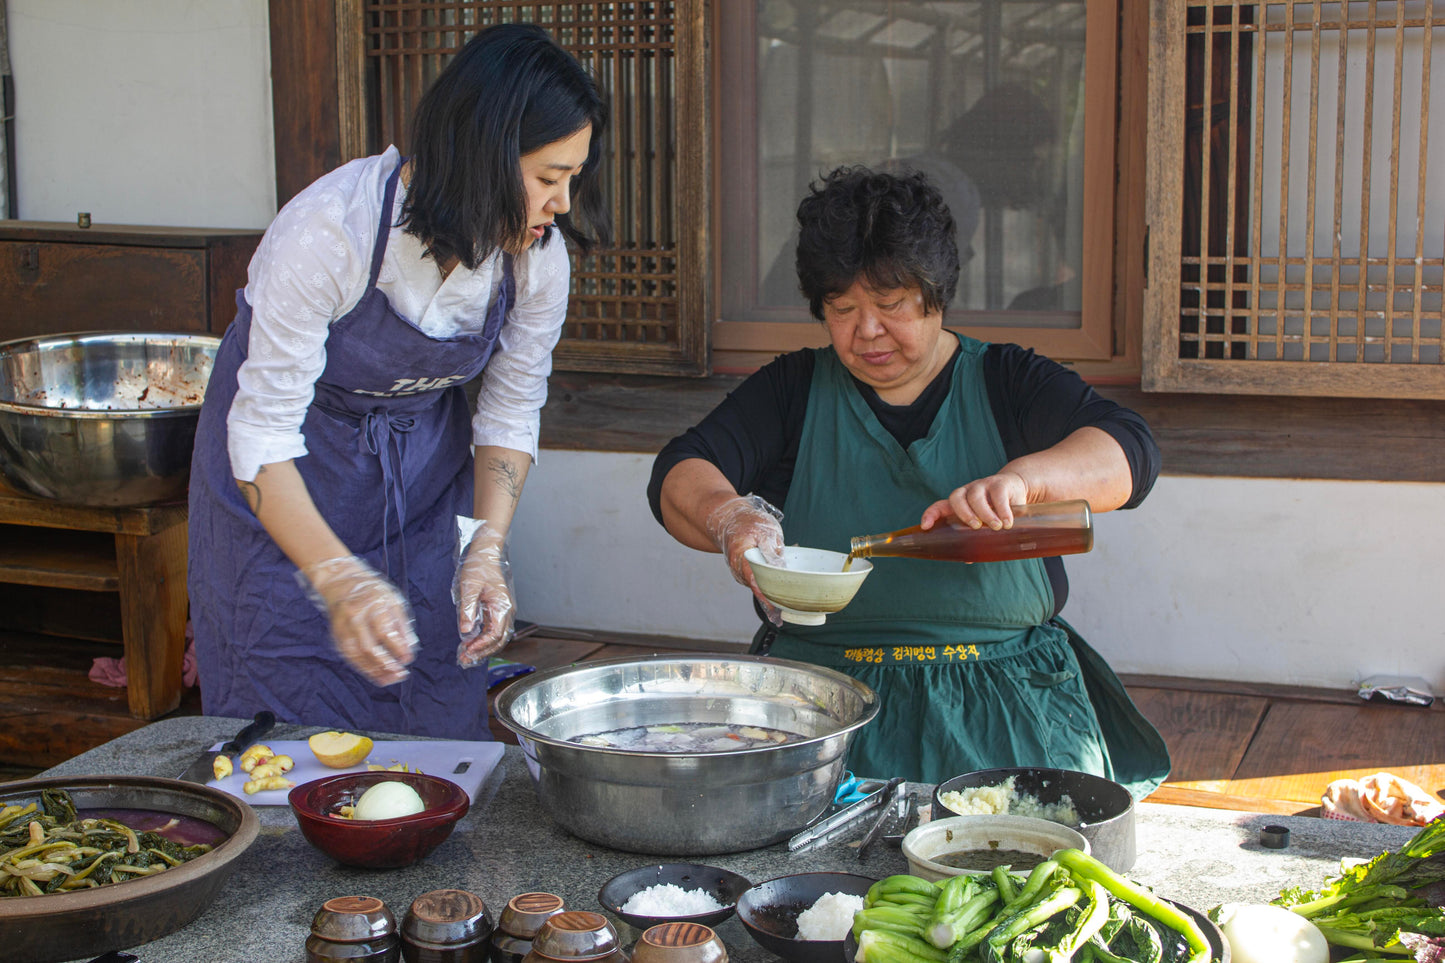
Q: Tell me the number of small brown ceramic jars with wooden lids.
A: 5